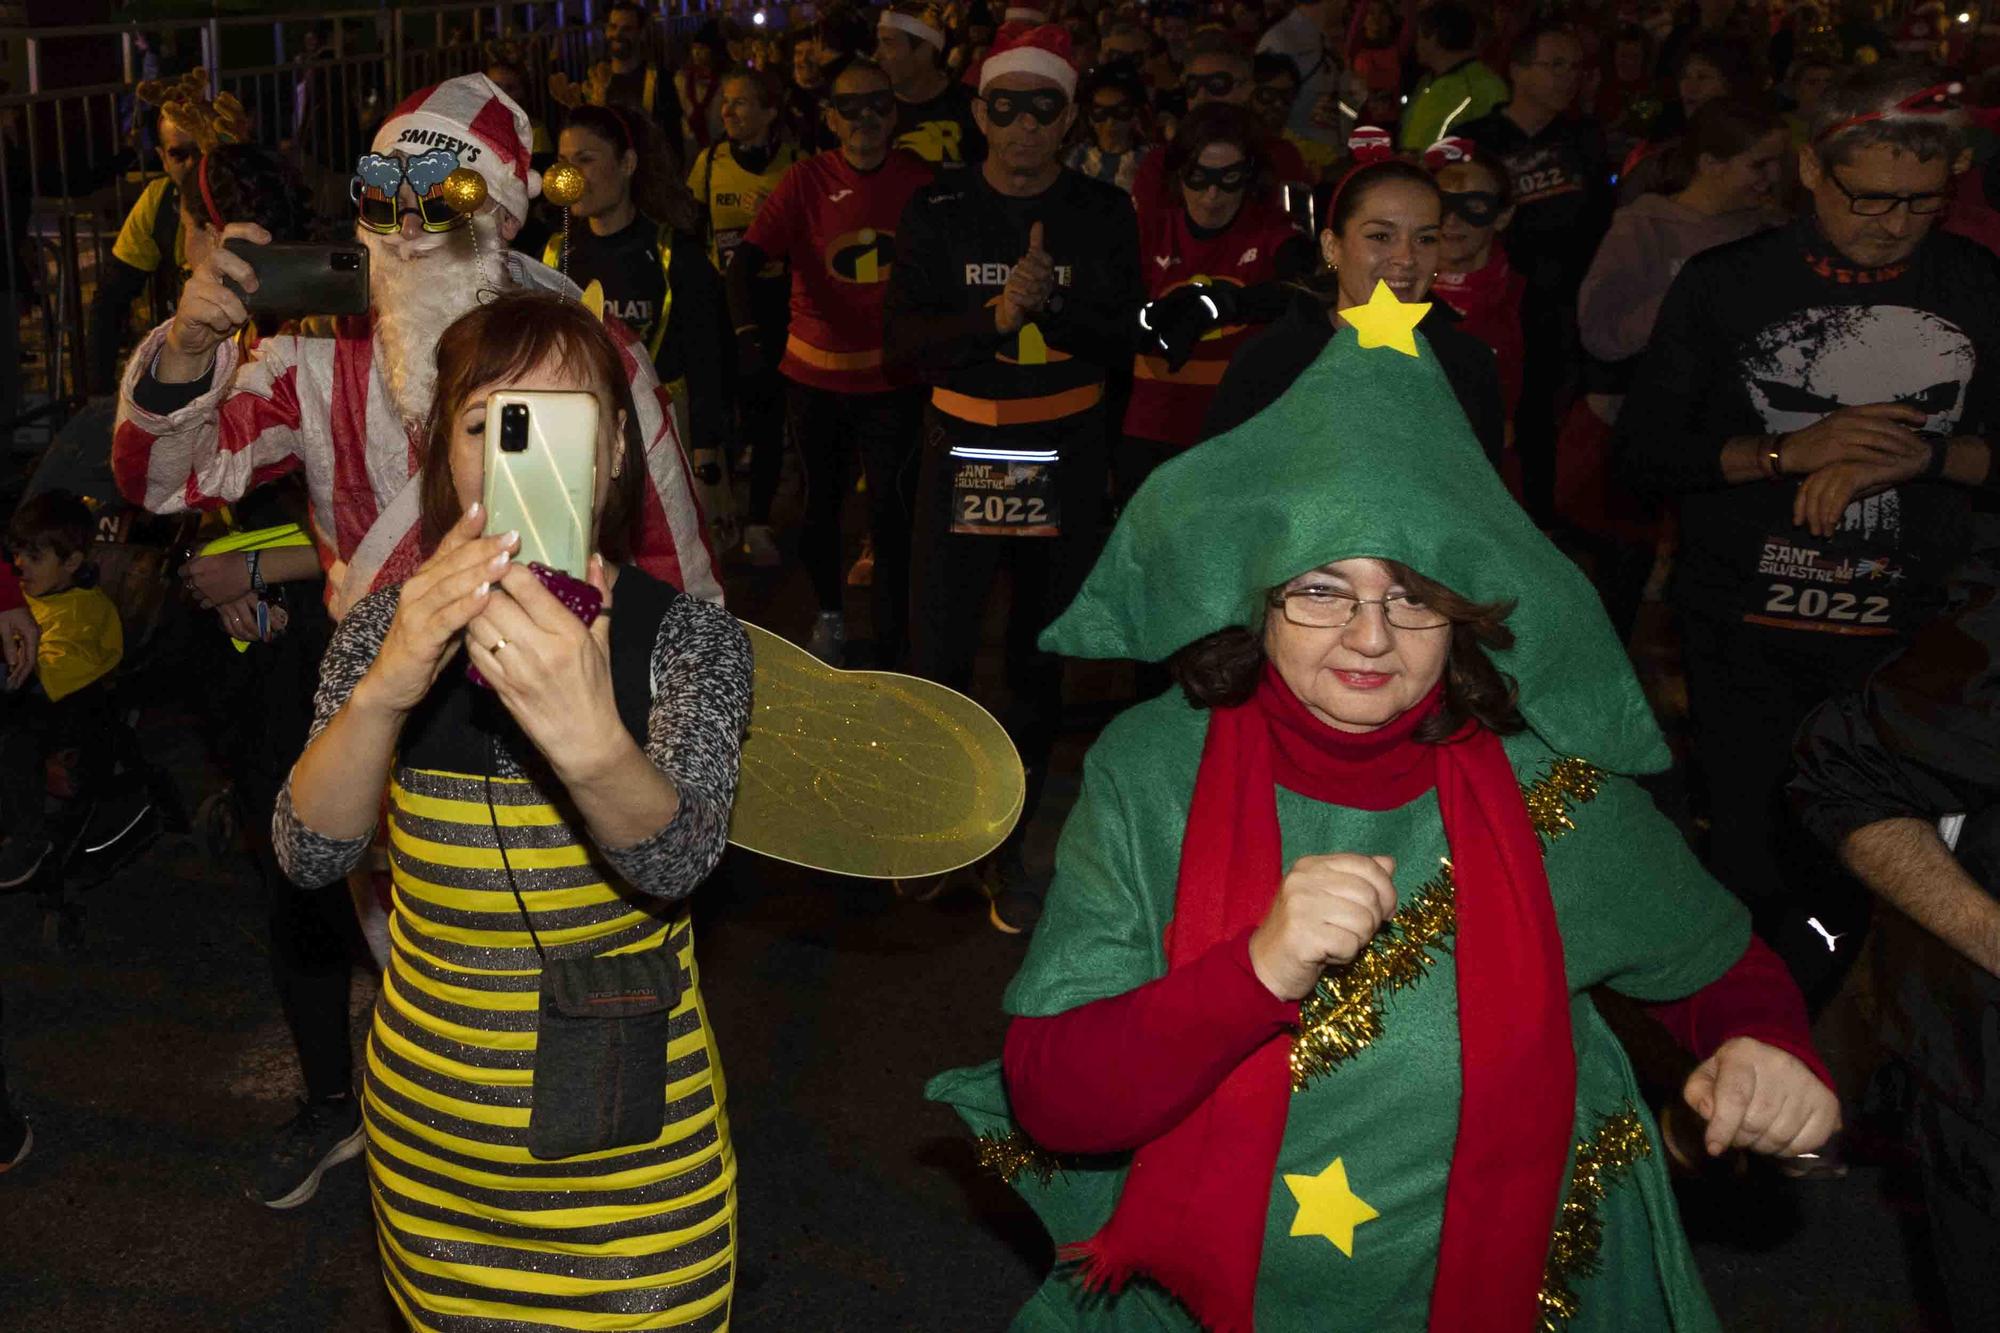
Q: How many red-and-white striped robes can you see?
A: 1